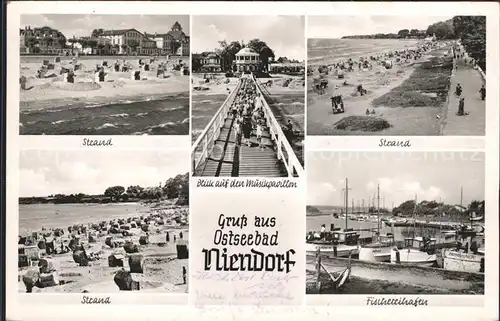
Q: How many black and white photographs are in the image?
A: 5